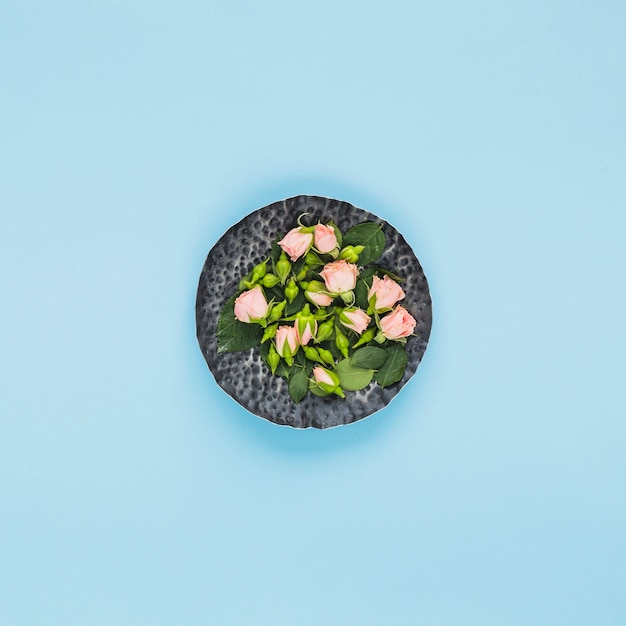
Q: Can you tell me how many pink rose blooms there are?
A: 11